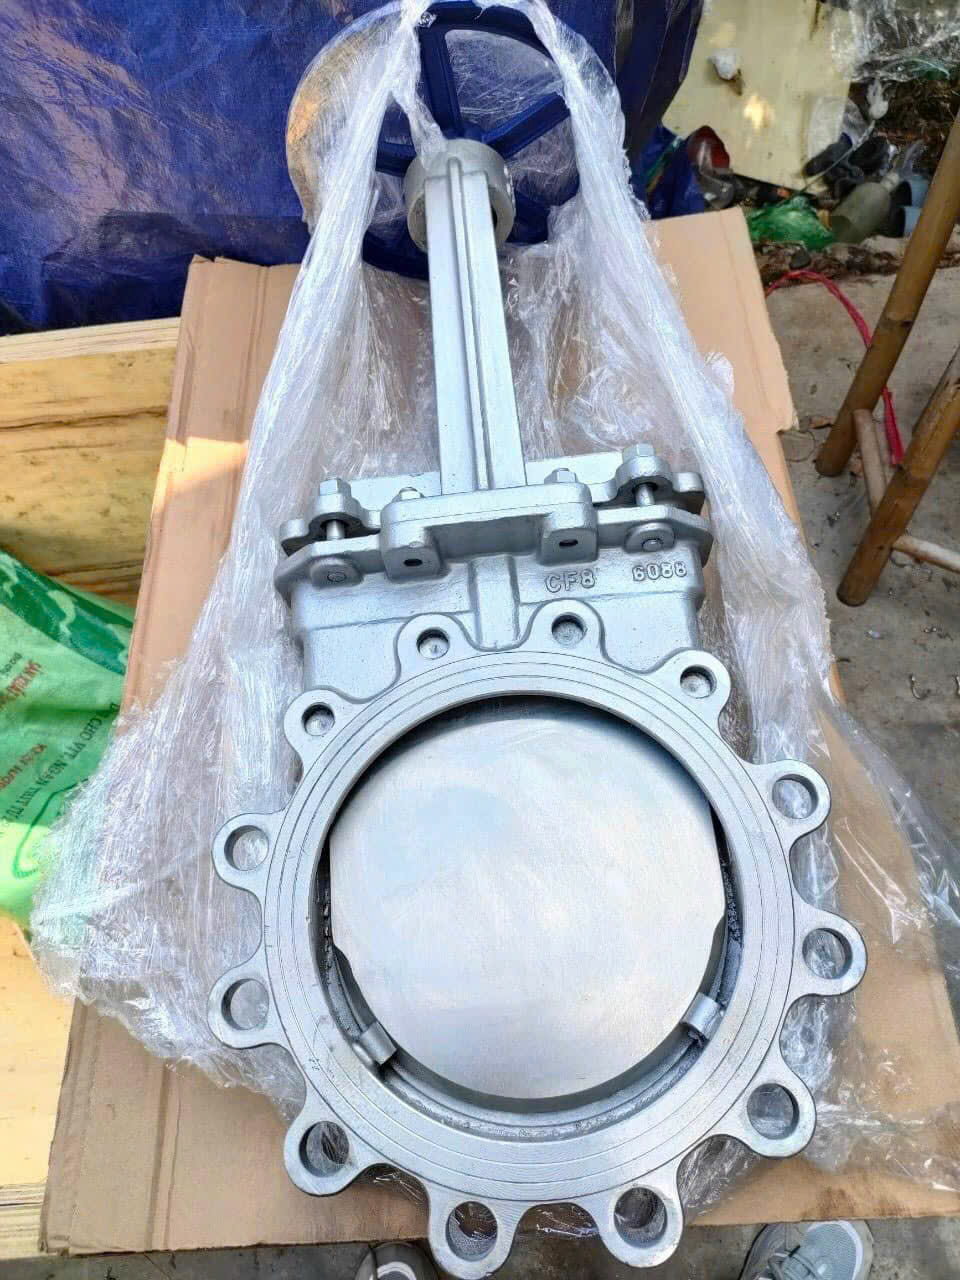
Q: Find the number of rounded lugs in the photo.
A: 12